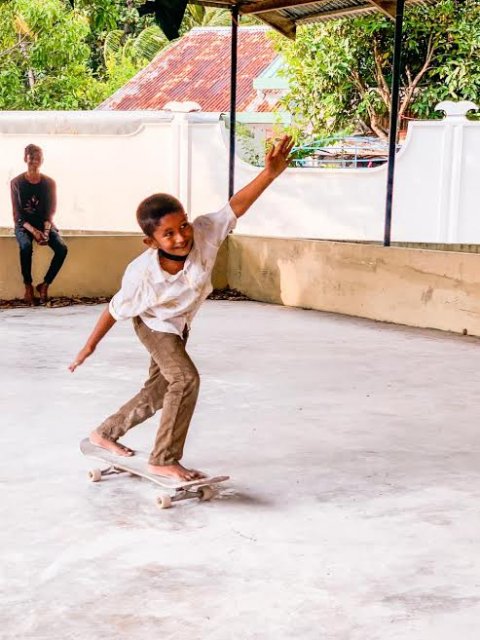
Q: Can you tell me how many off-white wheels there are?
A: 3